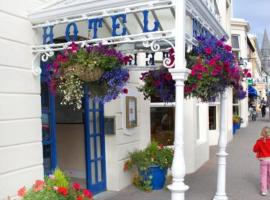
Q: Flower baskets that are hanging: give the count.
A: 3